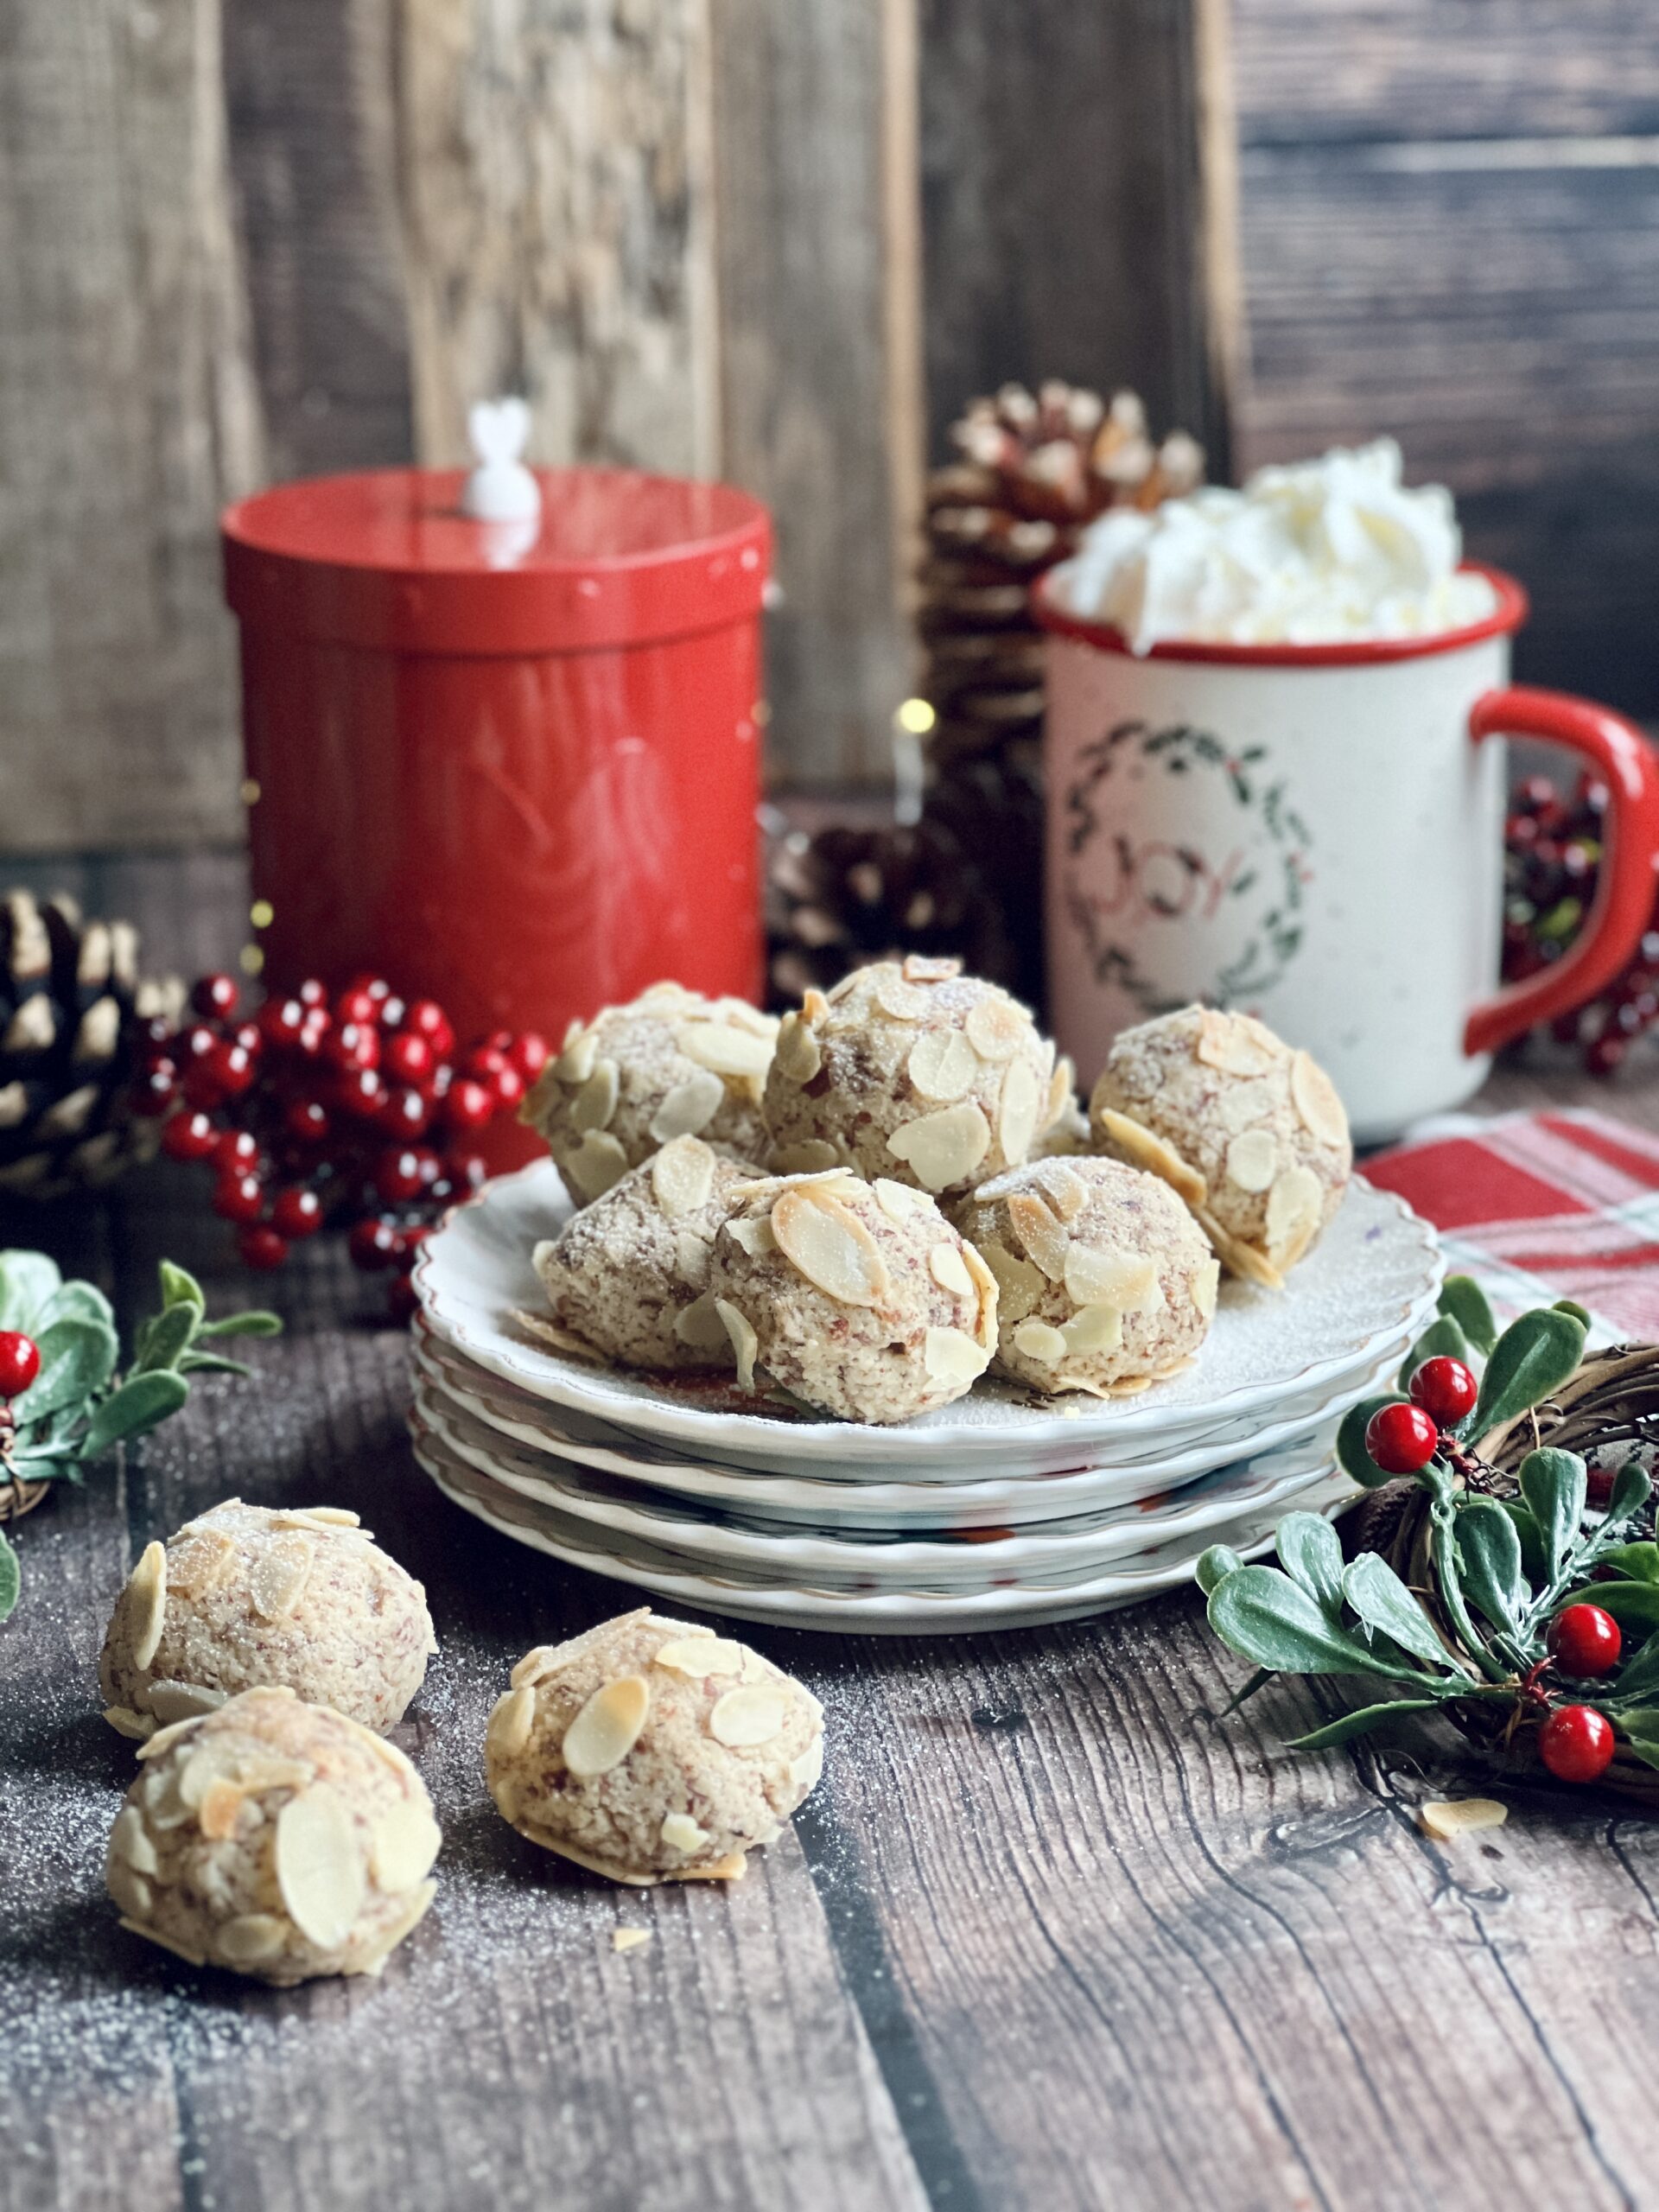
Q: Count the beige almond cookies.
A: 9